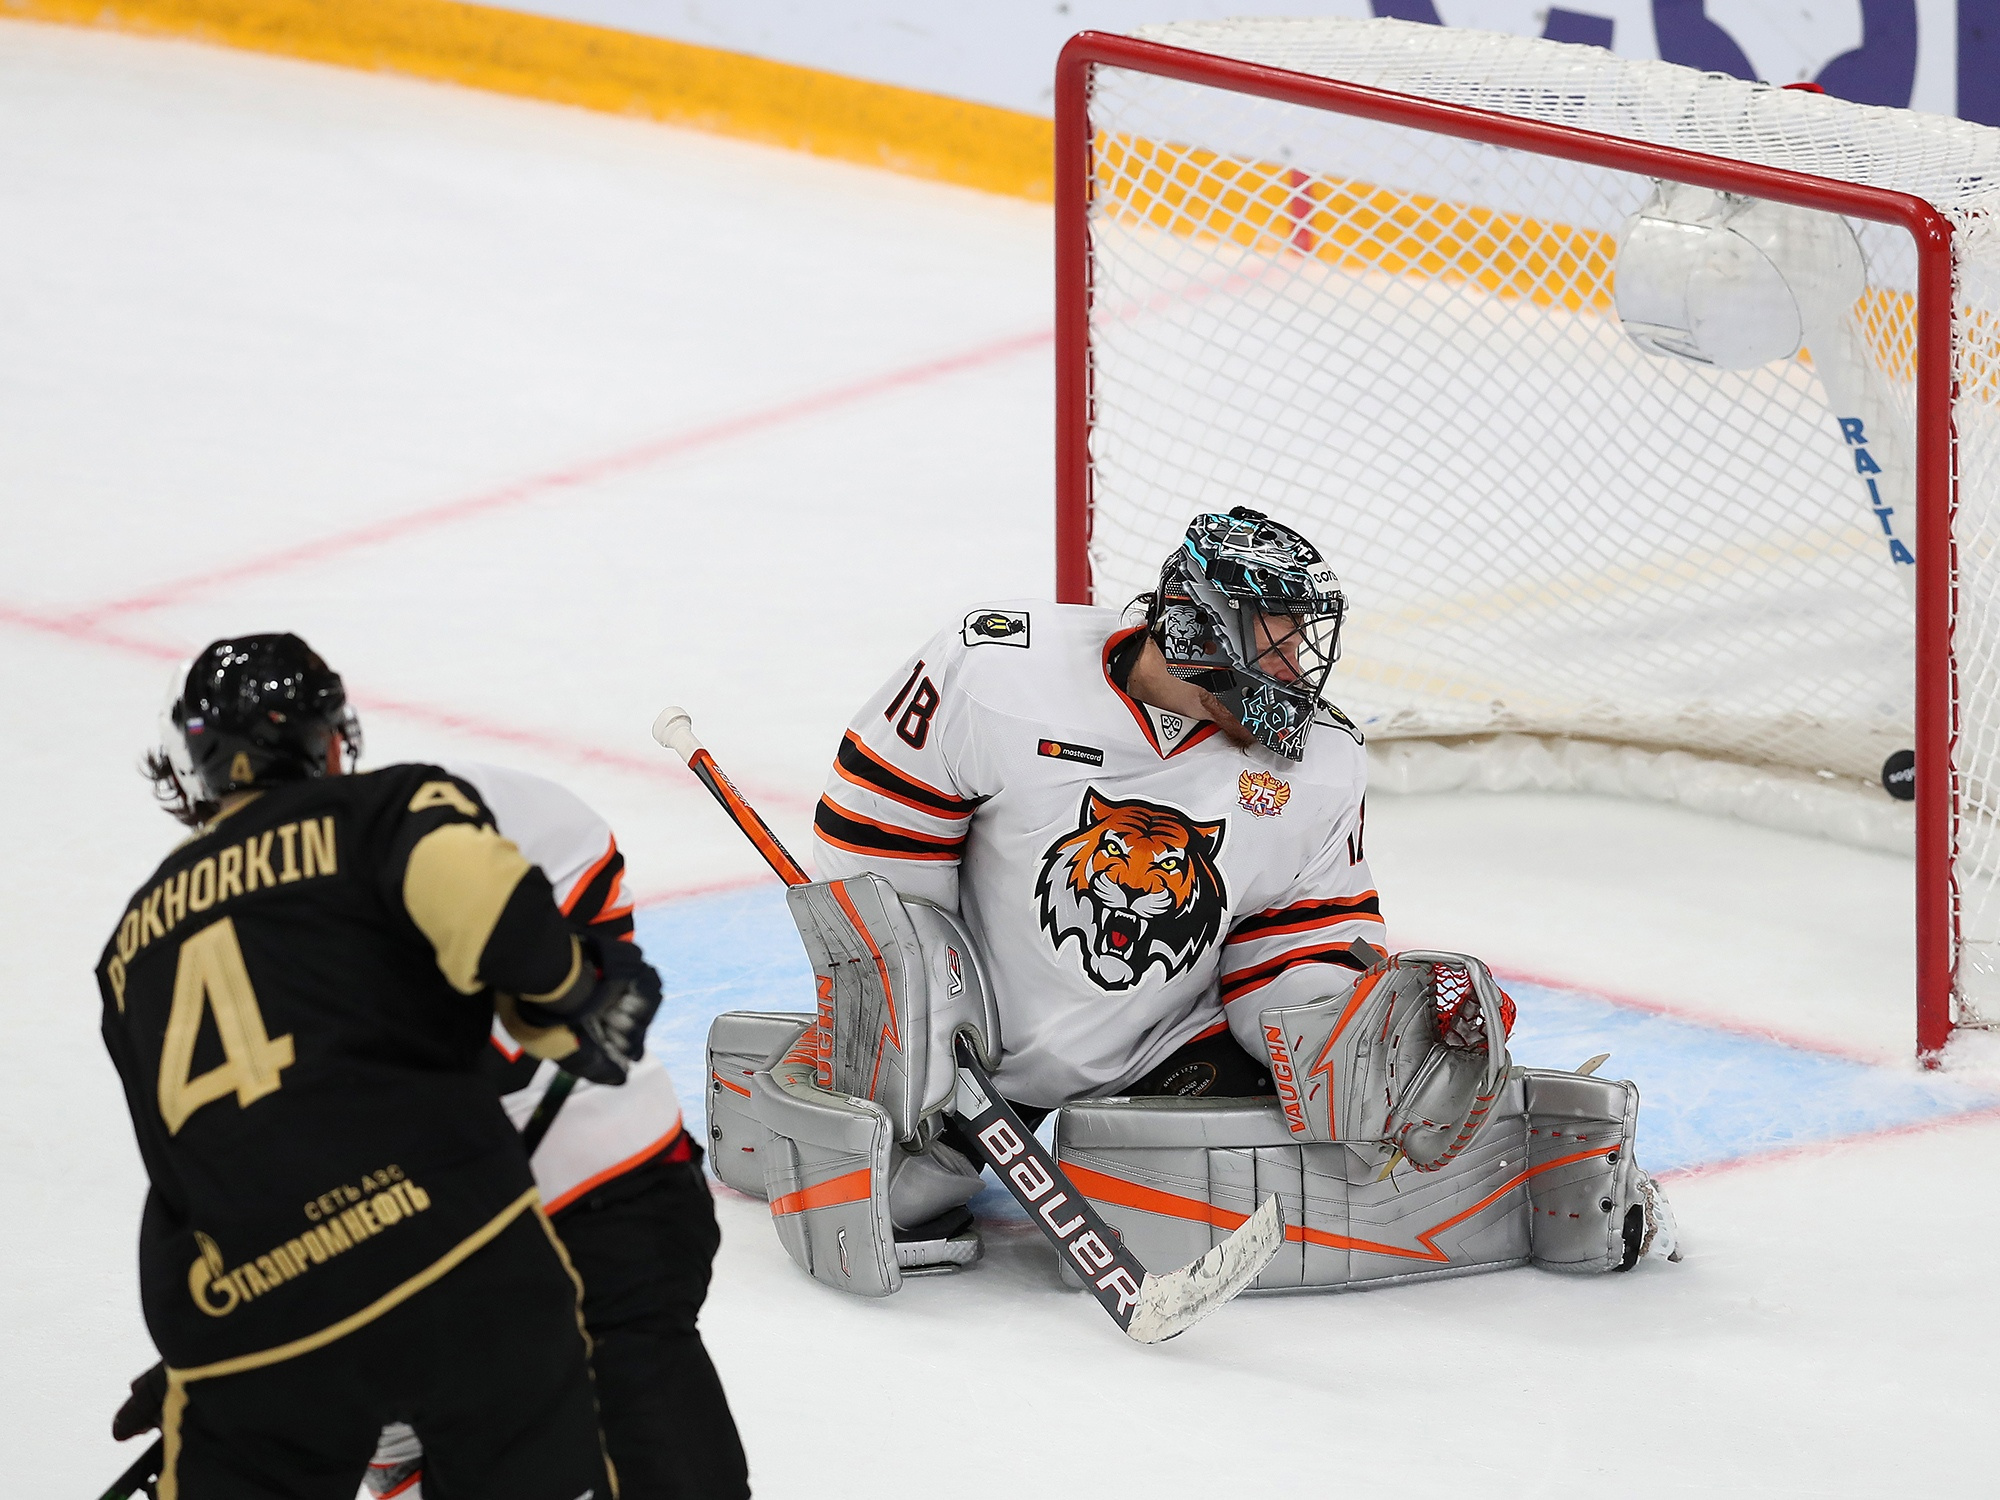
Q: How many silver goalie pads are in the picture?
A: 2